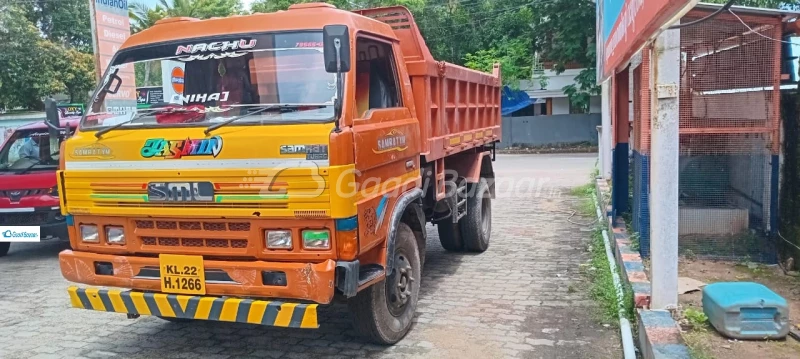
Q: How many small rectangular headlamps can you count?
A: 4